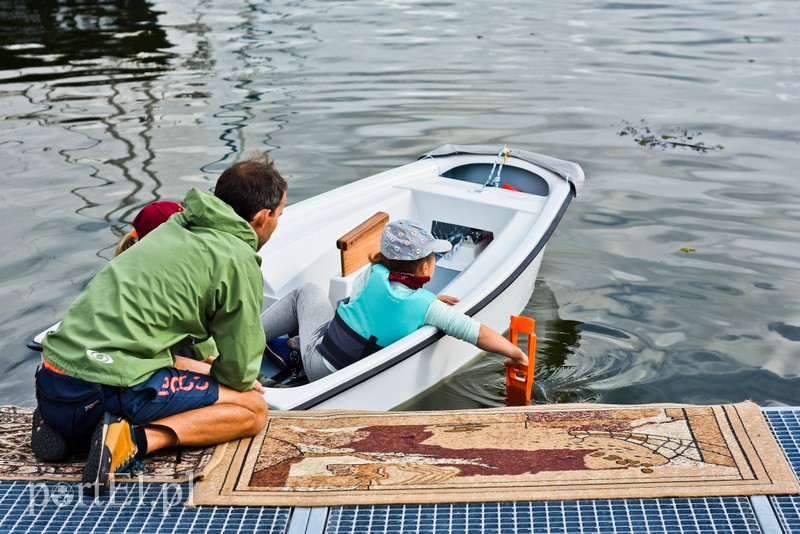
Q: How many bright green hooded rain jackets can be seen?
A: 1